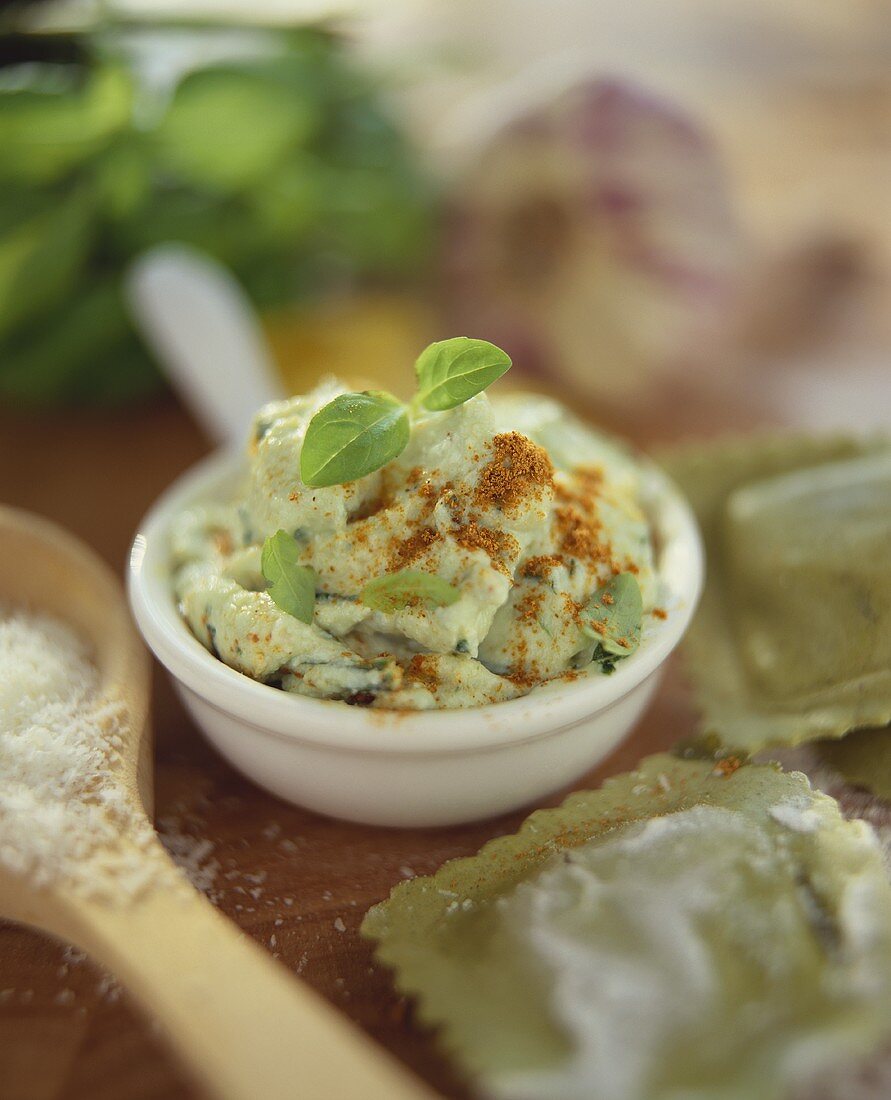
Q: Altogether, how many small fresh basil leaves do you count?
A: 5